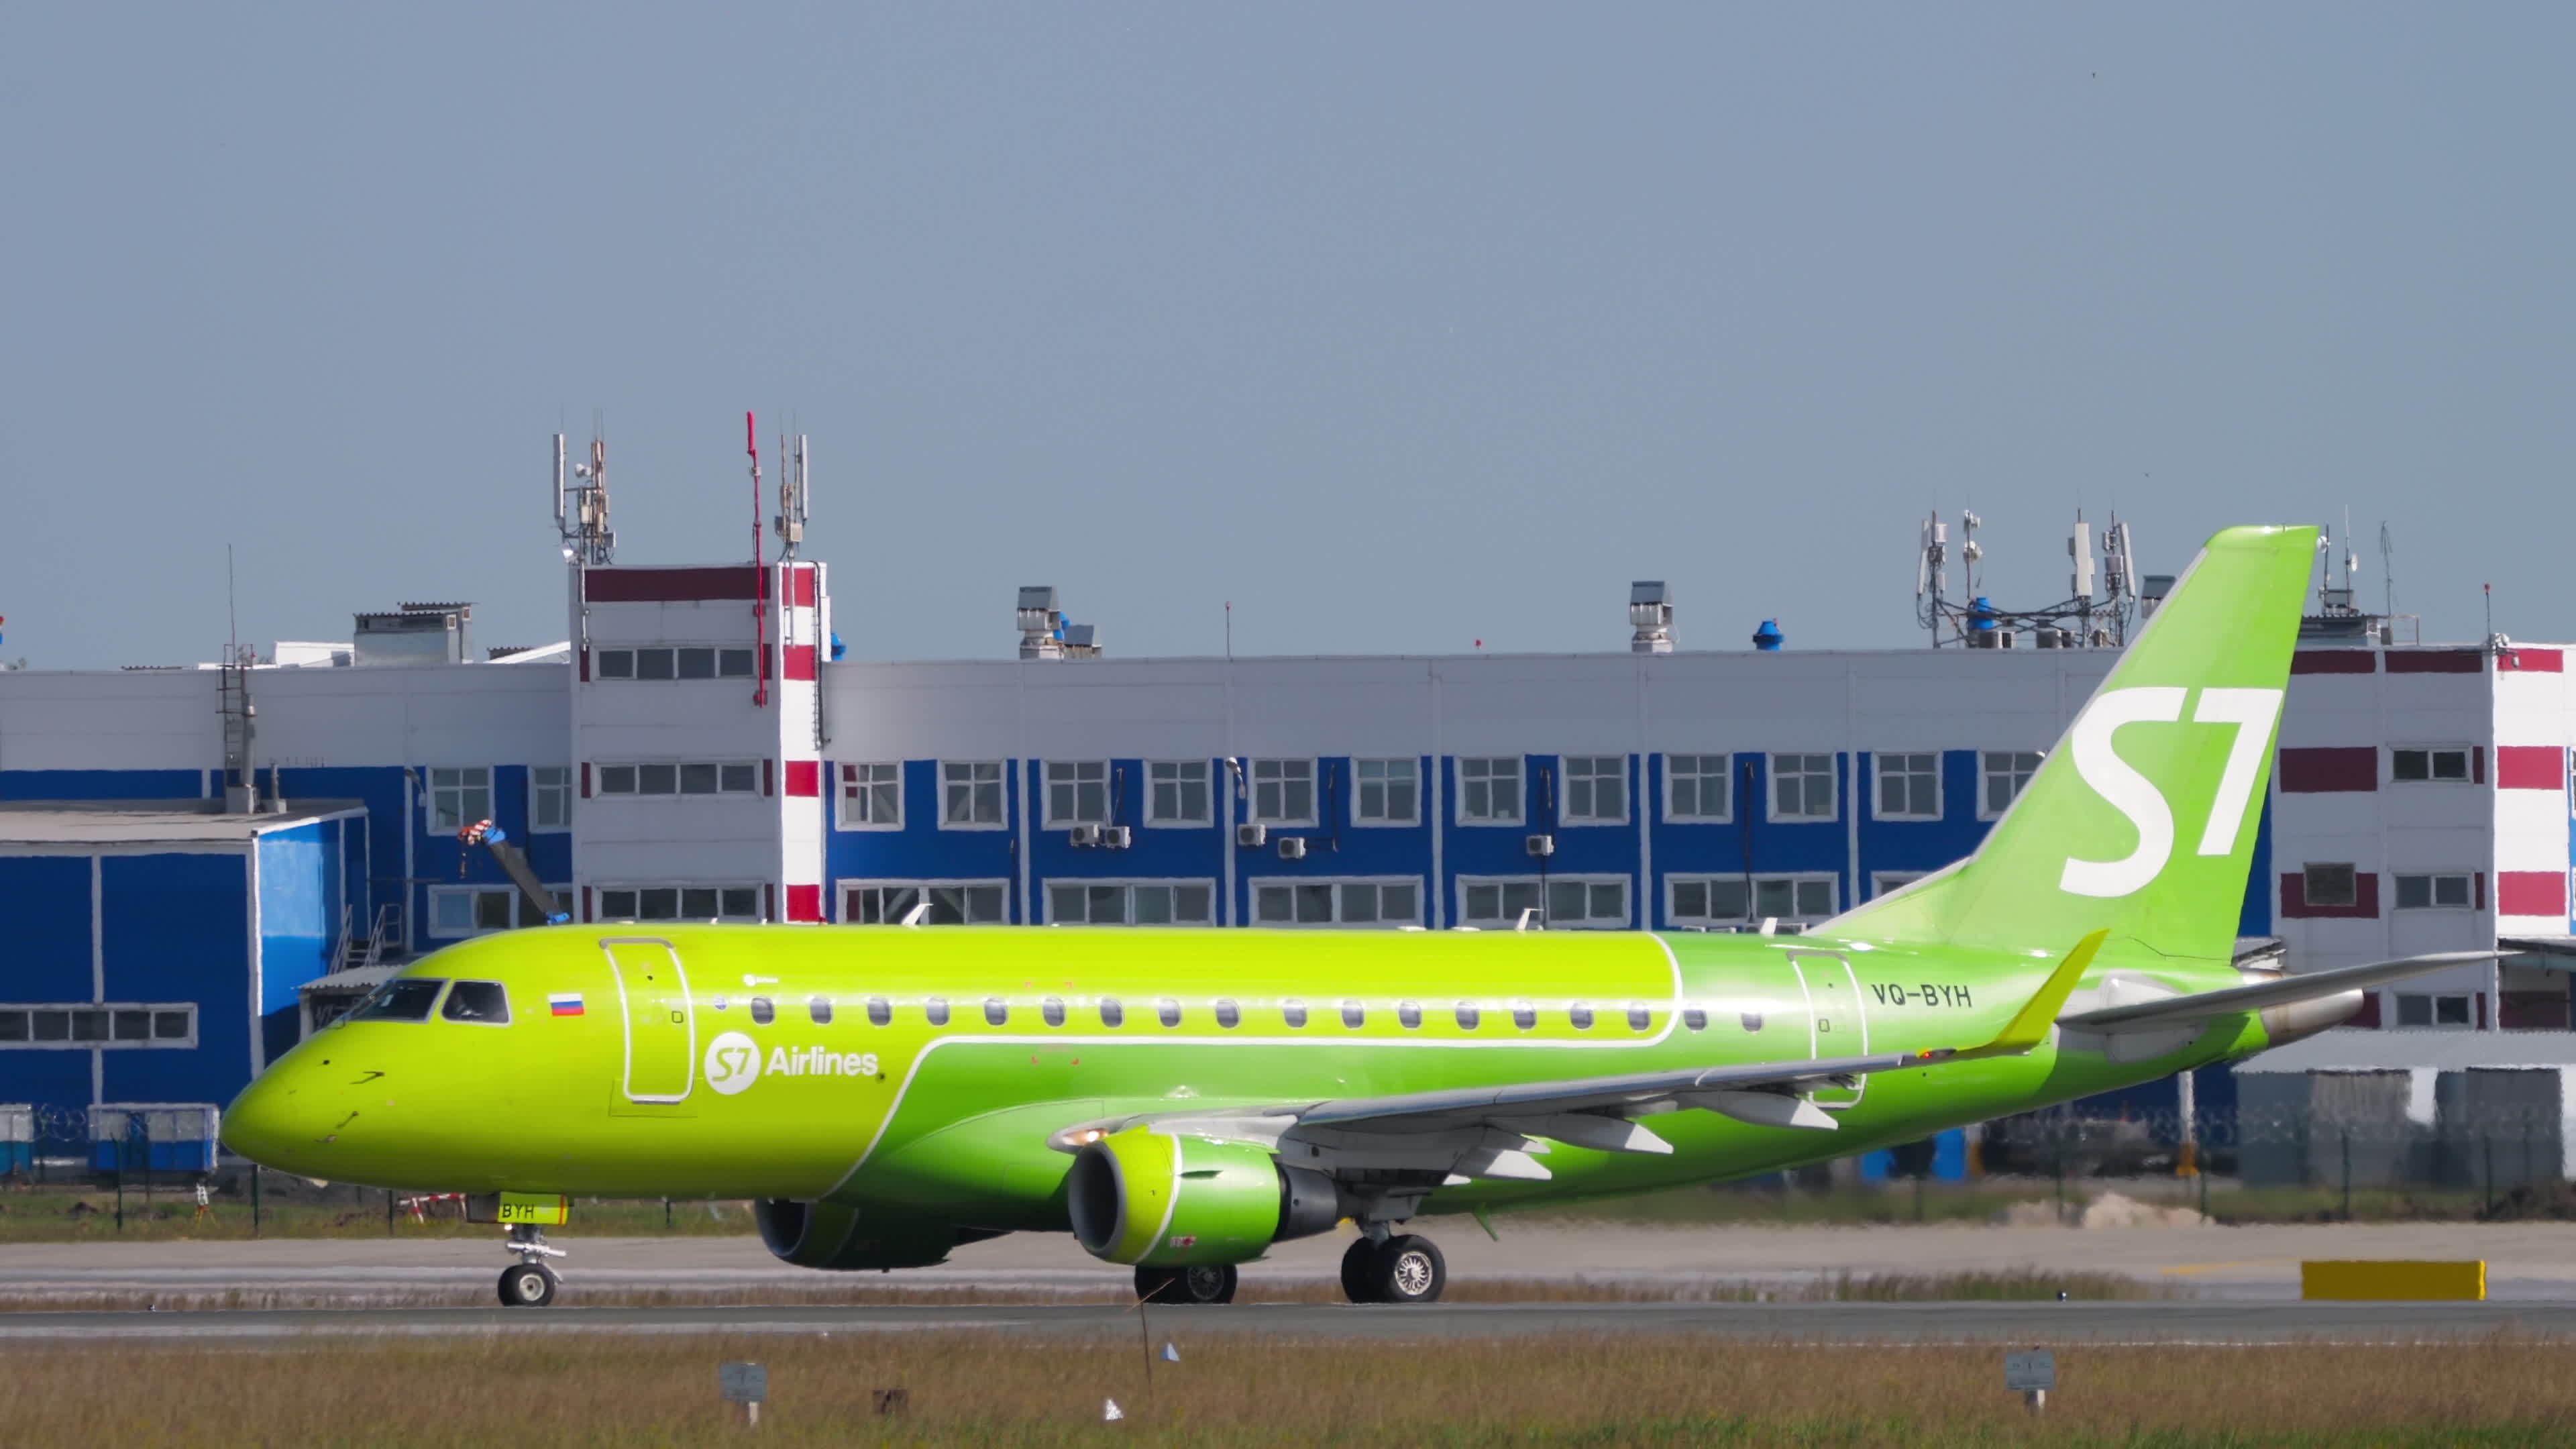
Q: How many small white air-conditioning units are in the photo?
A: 5